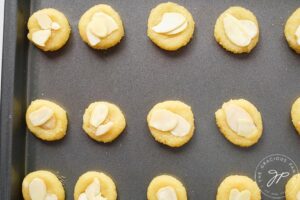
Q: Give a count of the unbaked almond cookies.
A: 15